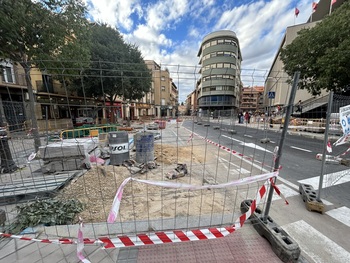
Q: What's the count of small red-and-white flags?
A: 3